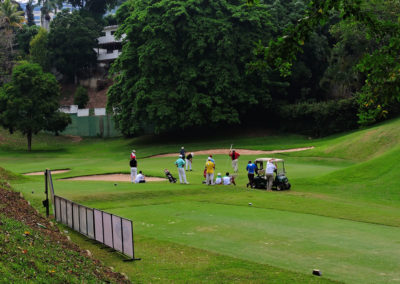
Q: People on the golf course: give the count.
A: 13